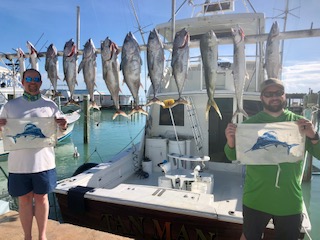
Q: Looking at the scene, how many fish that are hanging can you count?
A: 12